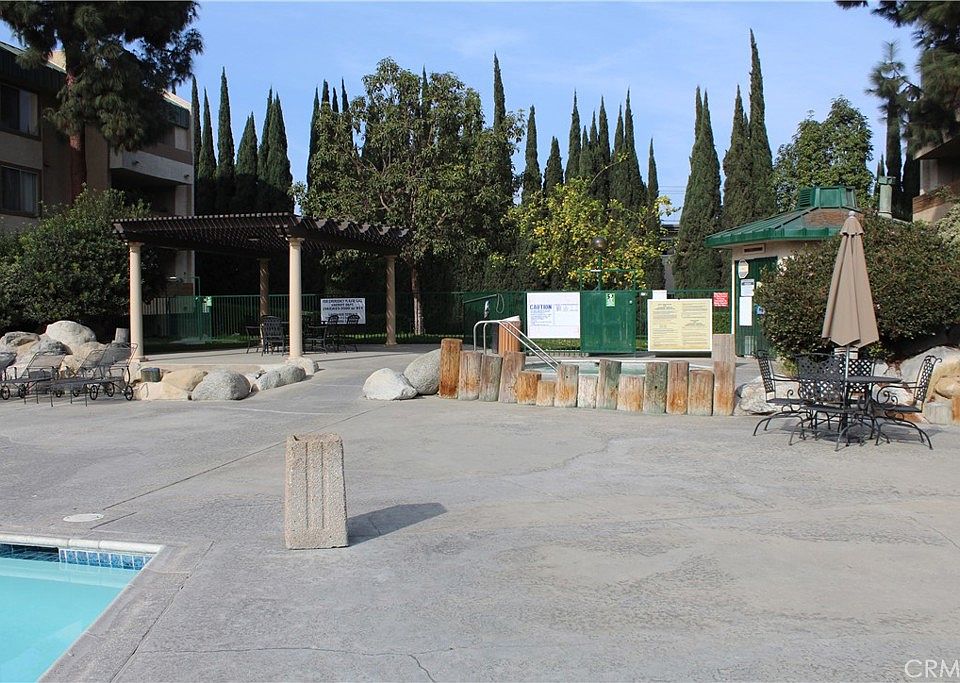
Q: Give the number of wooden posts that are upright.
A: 14